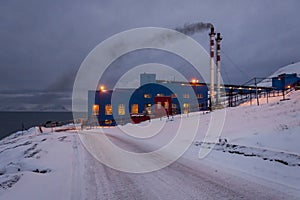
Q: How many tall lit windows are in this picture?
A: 4